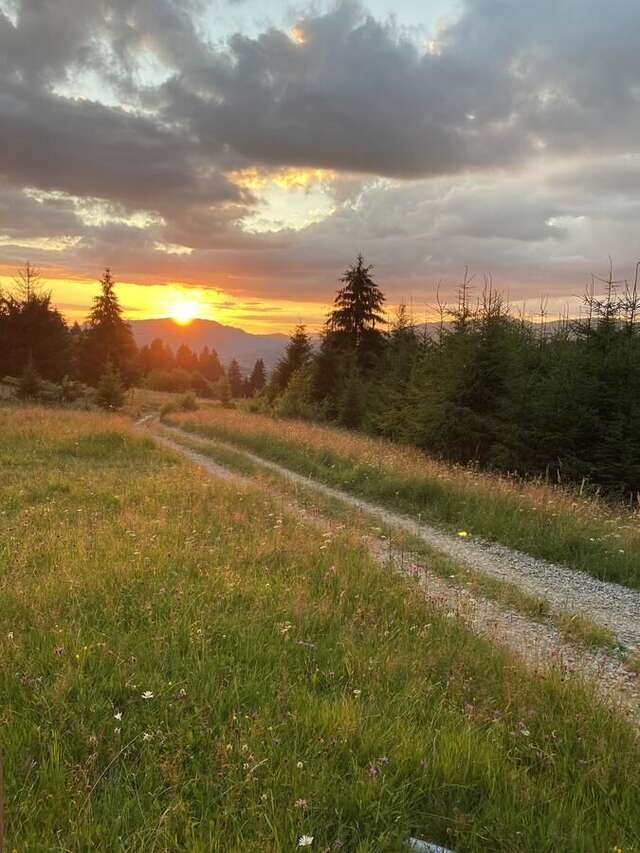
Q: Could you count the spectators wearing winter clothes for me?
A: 0